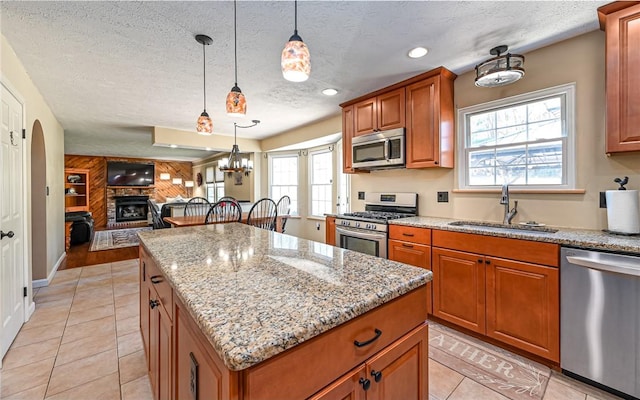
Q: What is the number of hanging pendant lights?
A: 3